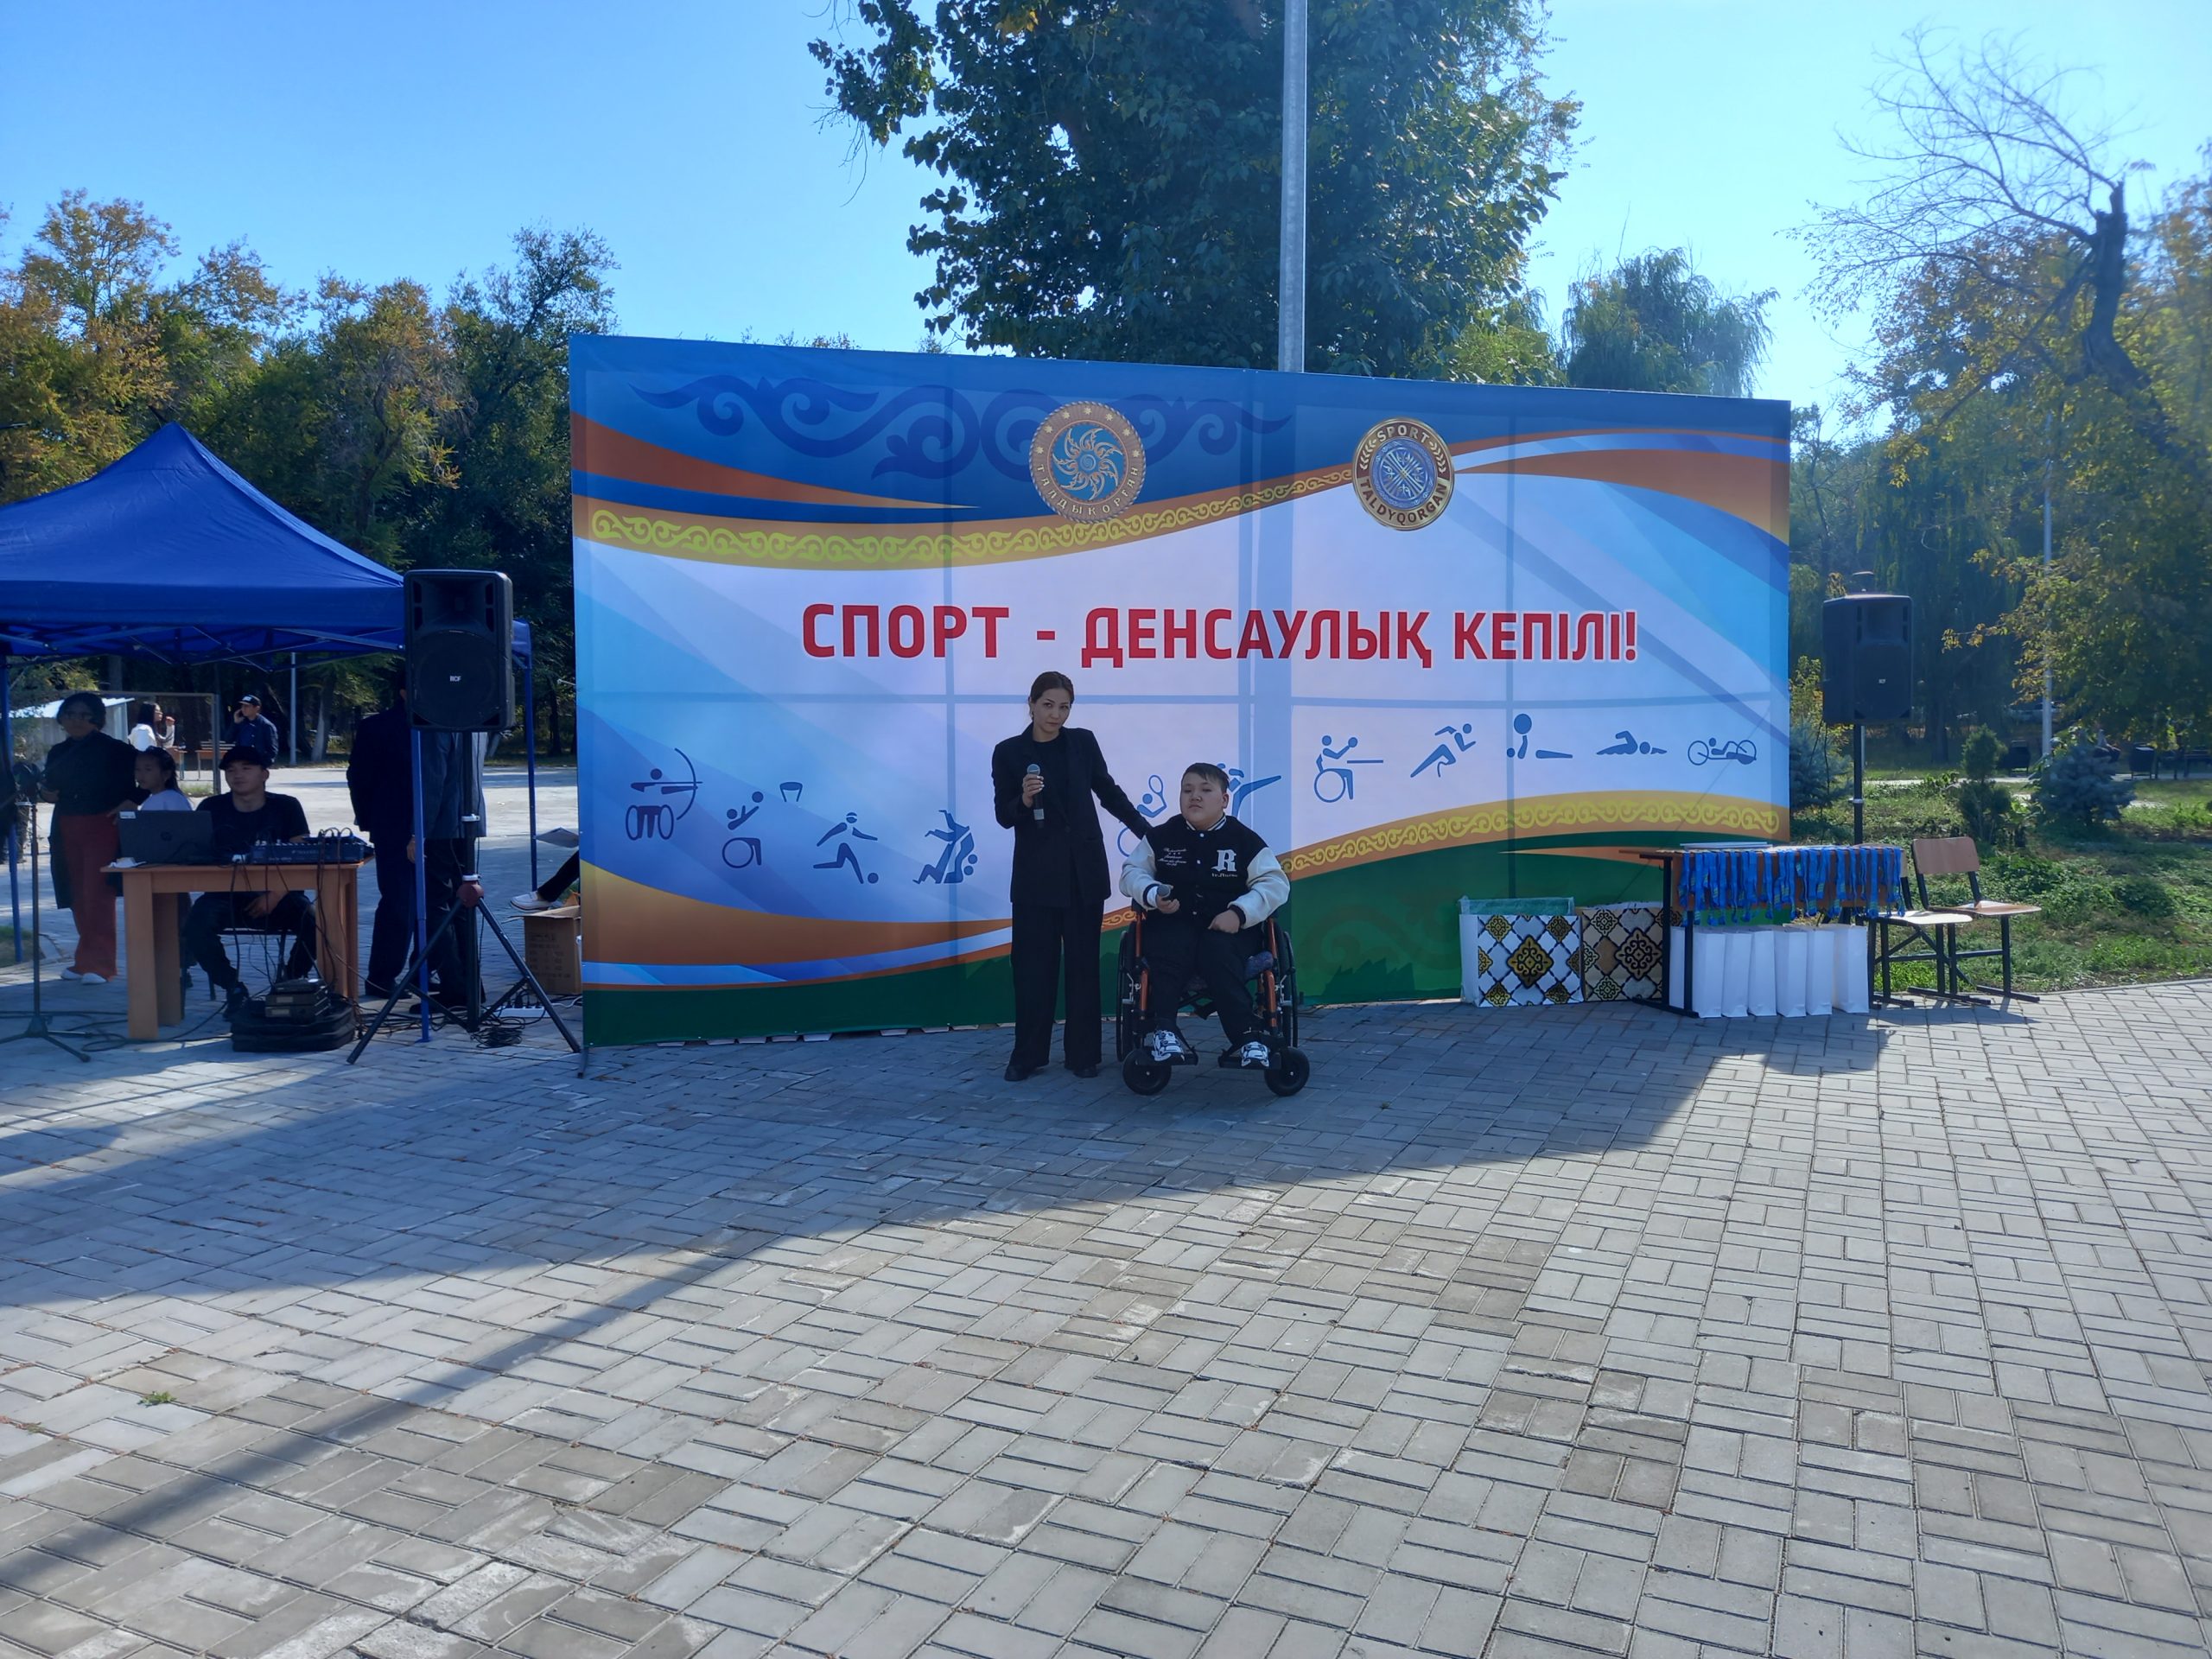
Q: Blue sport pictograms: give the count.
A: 11